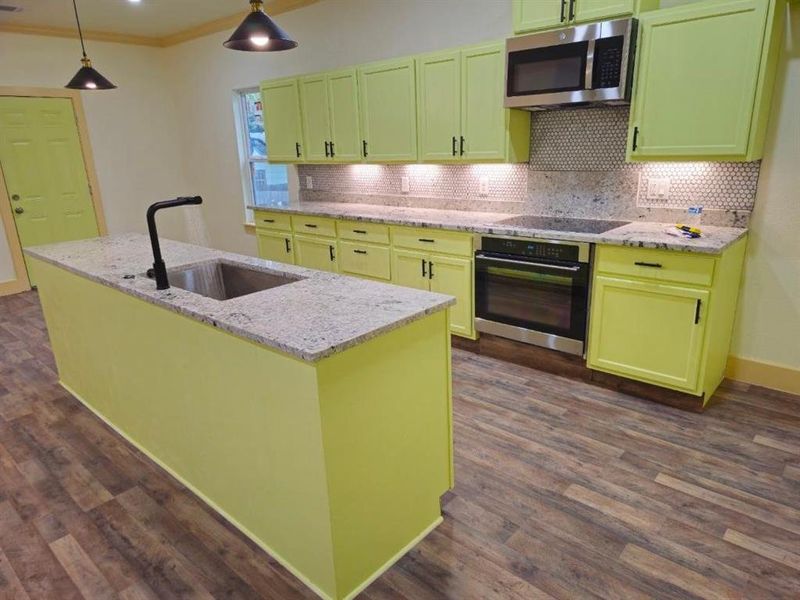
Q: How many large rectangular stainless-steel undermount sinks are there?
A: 1